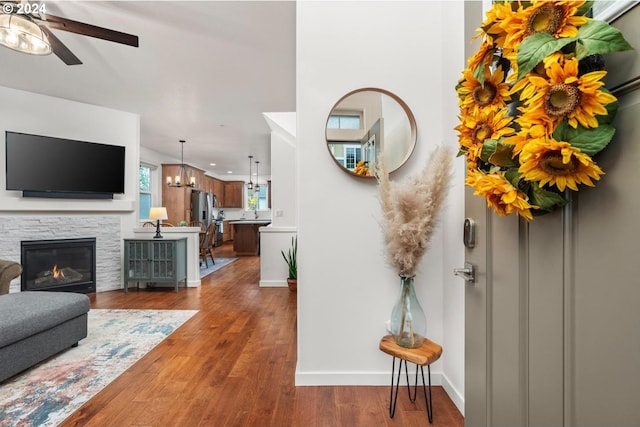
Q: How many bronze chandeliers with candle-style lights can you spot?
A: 1